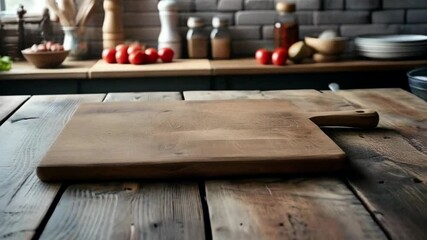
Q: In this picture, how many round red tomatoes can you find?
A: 9